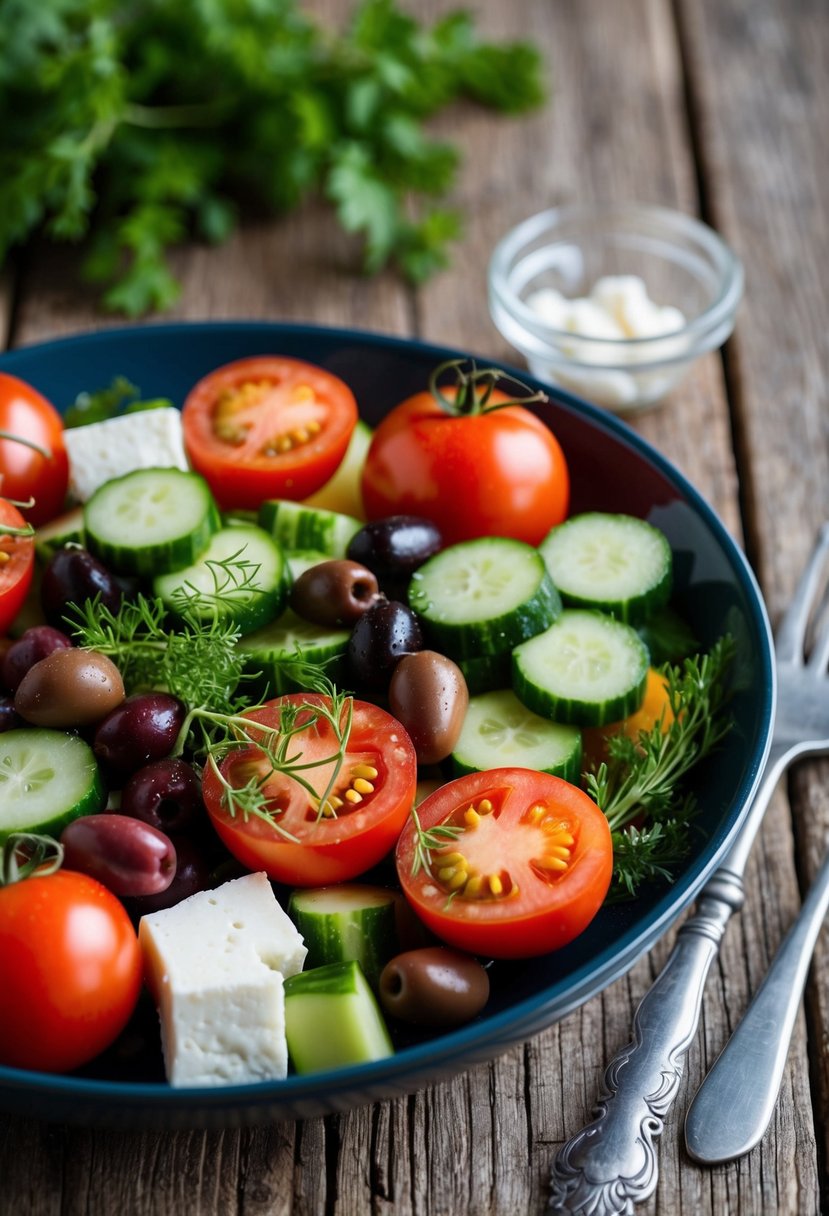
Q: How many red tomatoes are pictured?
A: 7